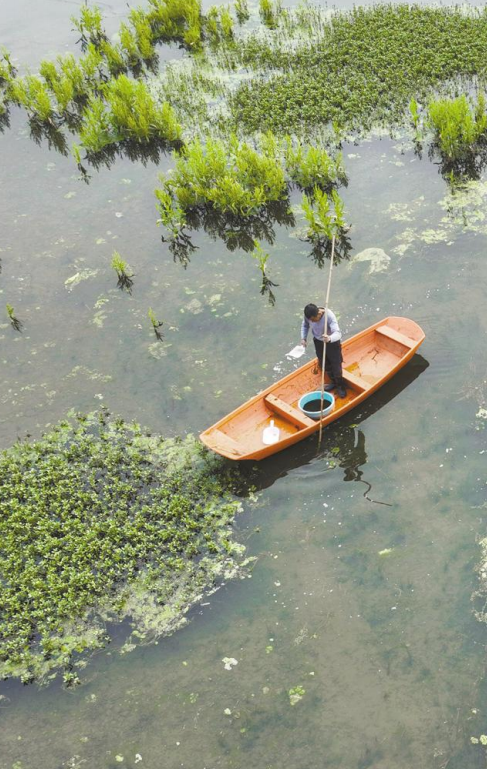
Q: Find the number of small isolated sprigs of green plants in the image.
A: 4